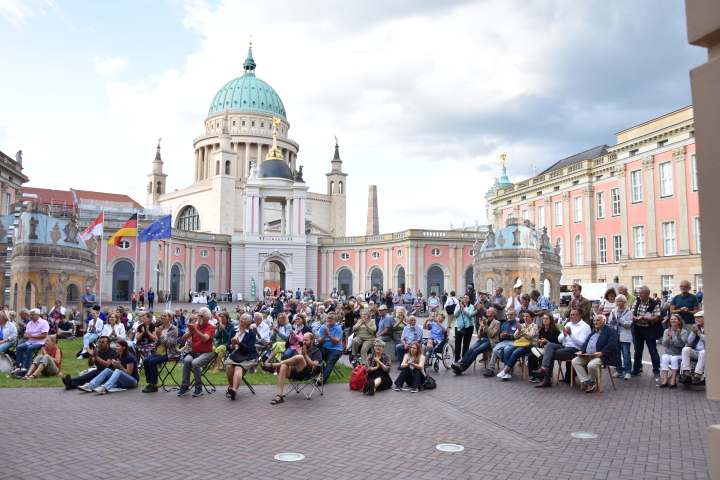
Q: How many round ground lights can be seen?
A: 3